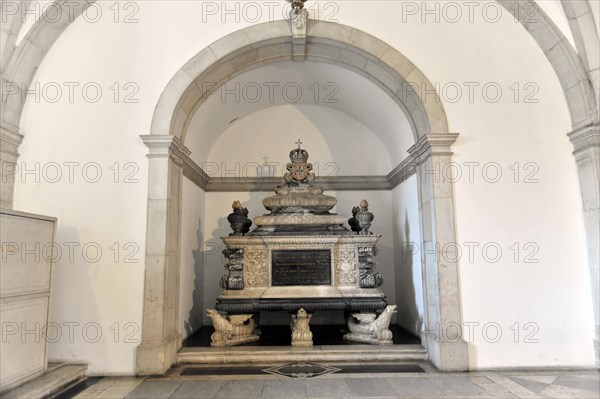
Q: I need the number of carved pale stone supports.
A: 3